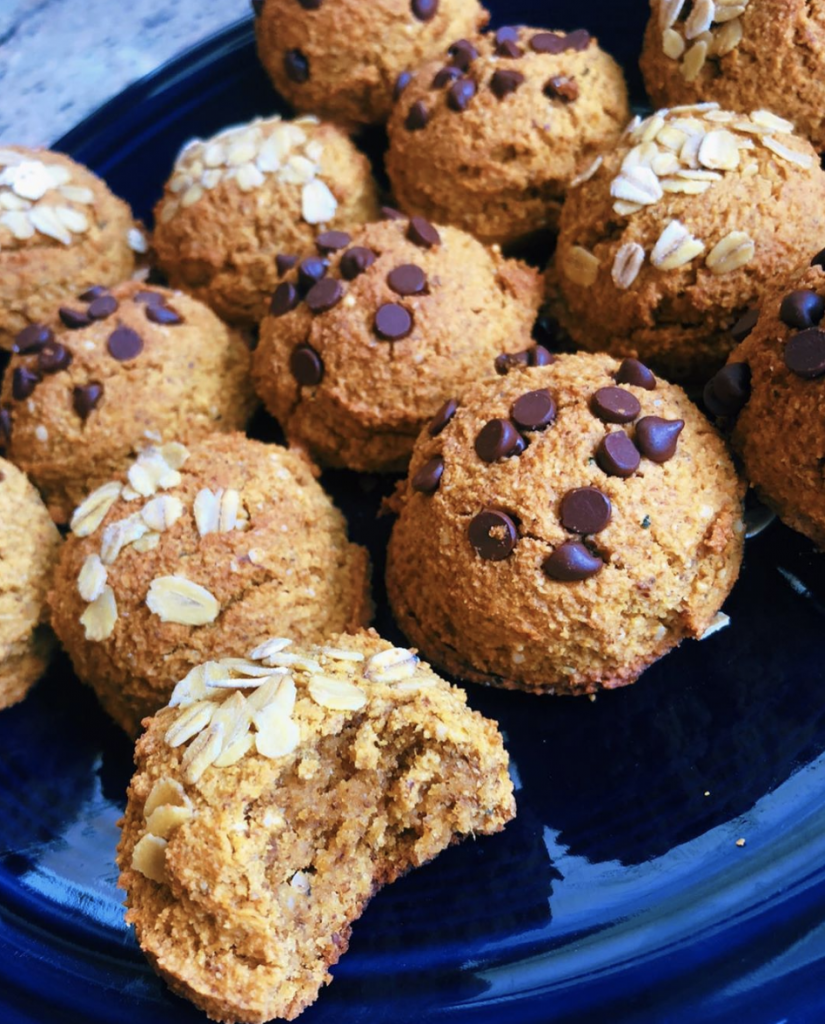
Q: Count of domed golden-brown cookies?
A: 13